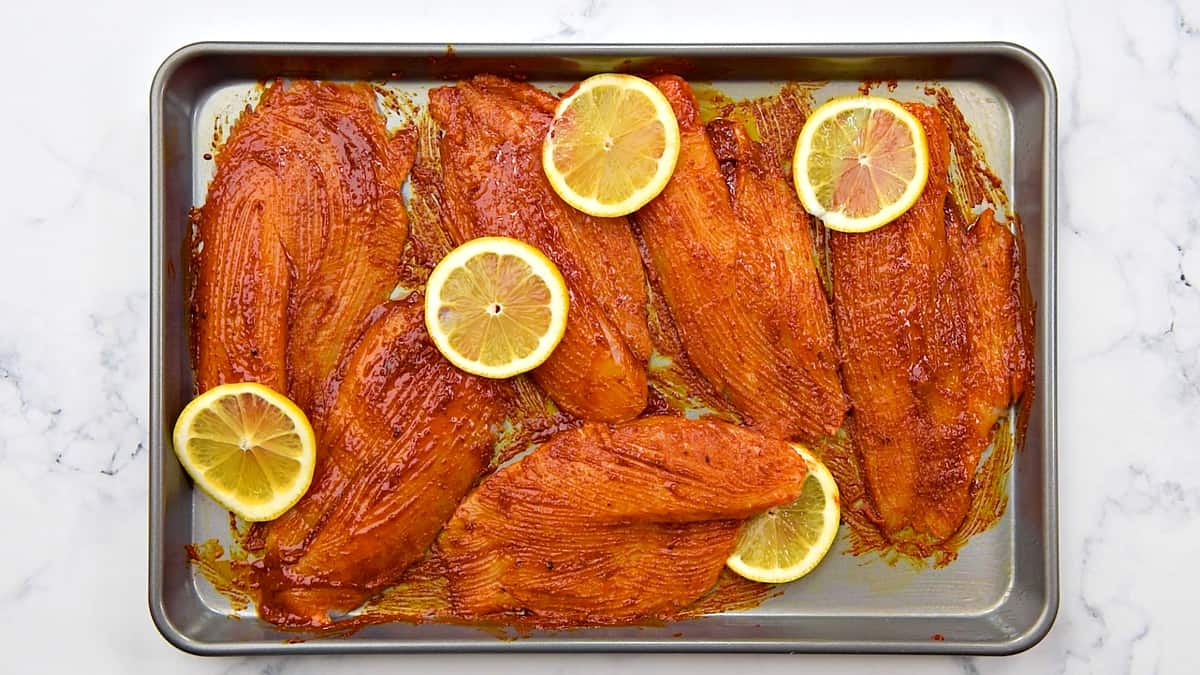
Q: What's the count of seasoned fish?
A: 6